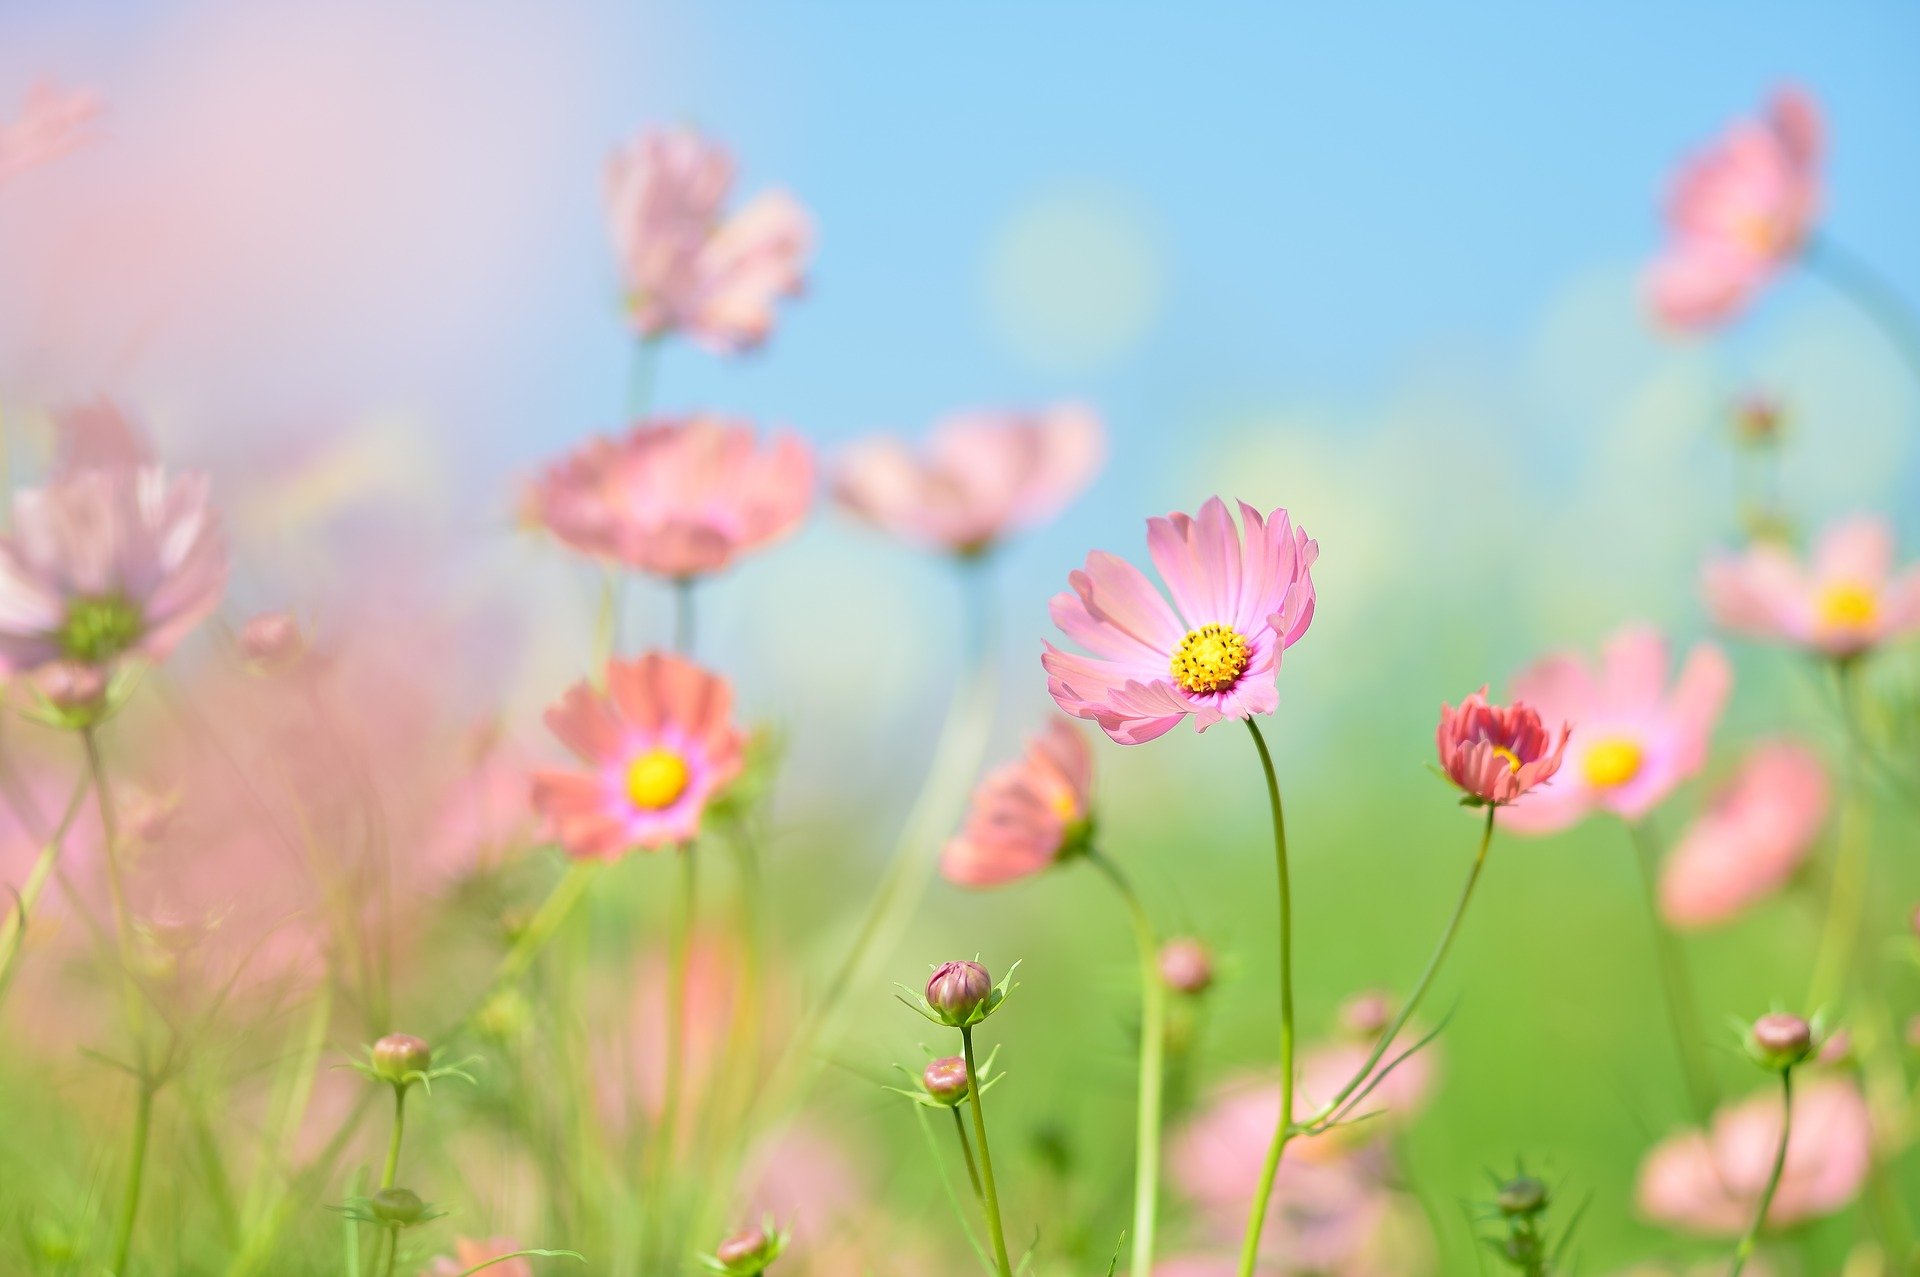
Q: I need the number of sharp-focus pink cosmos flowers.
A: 1